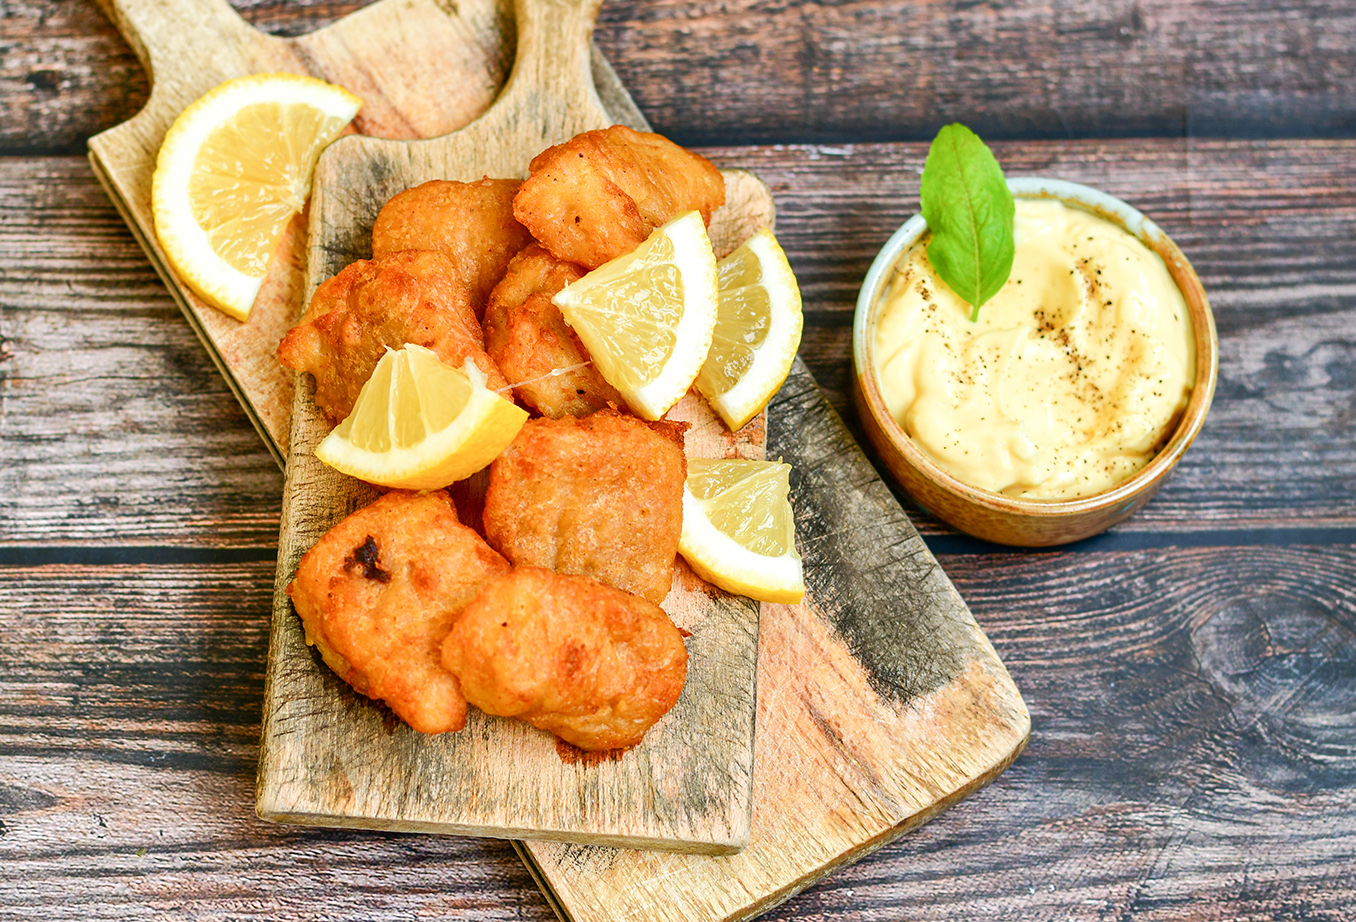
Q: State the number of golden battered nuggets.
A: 7